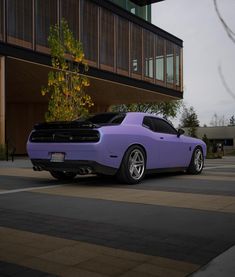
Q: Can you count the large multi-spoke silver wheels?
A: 2